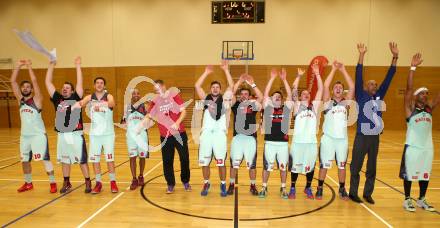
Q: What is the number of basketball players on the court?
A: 10